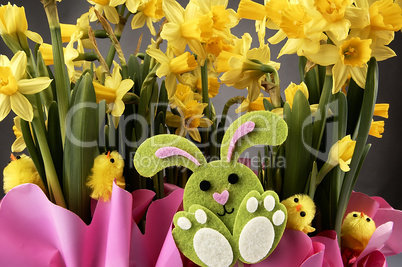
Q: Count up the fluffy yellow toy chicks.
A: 4